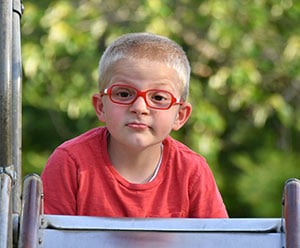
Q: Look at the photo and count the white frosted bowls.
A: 0